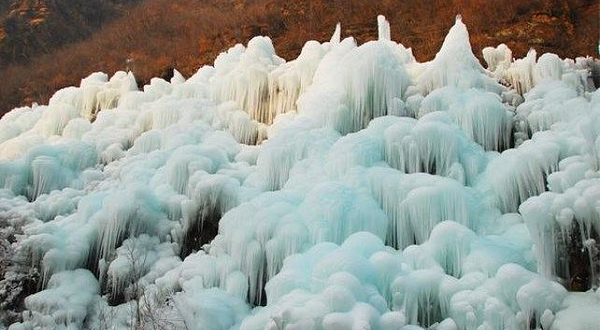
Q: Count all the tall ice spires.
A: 3